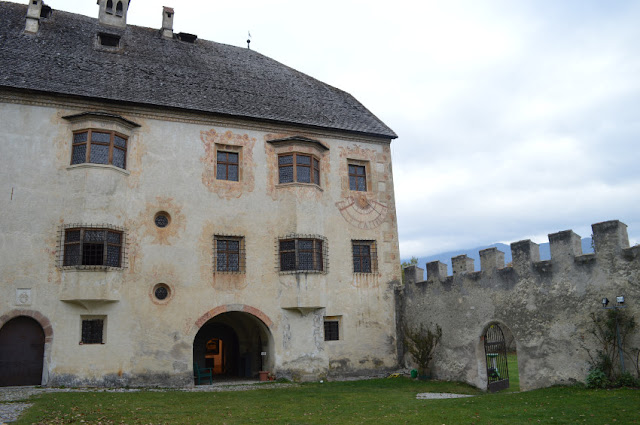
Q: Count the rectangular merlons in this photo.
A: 7